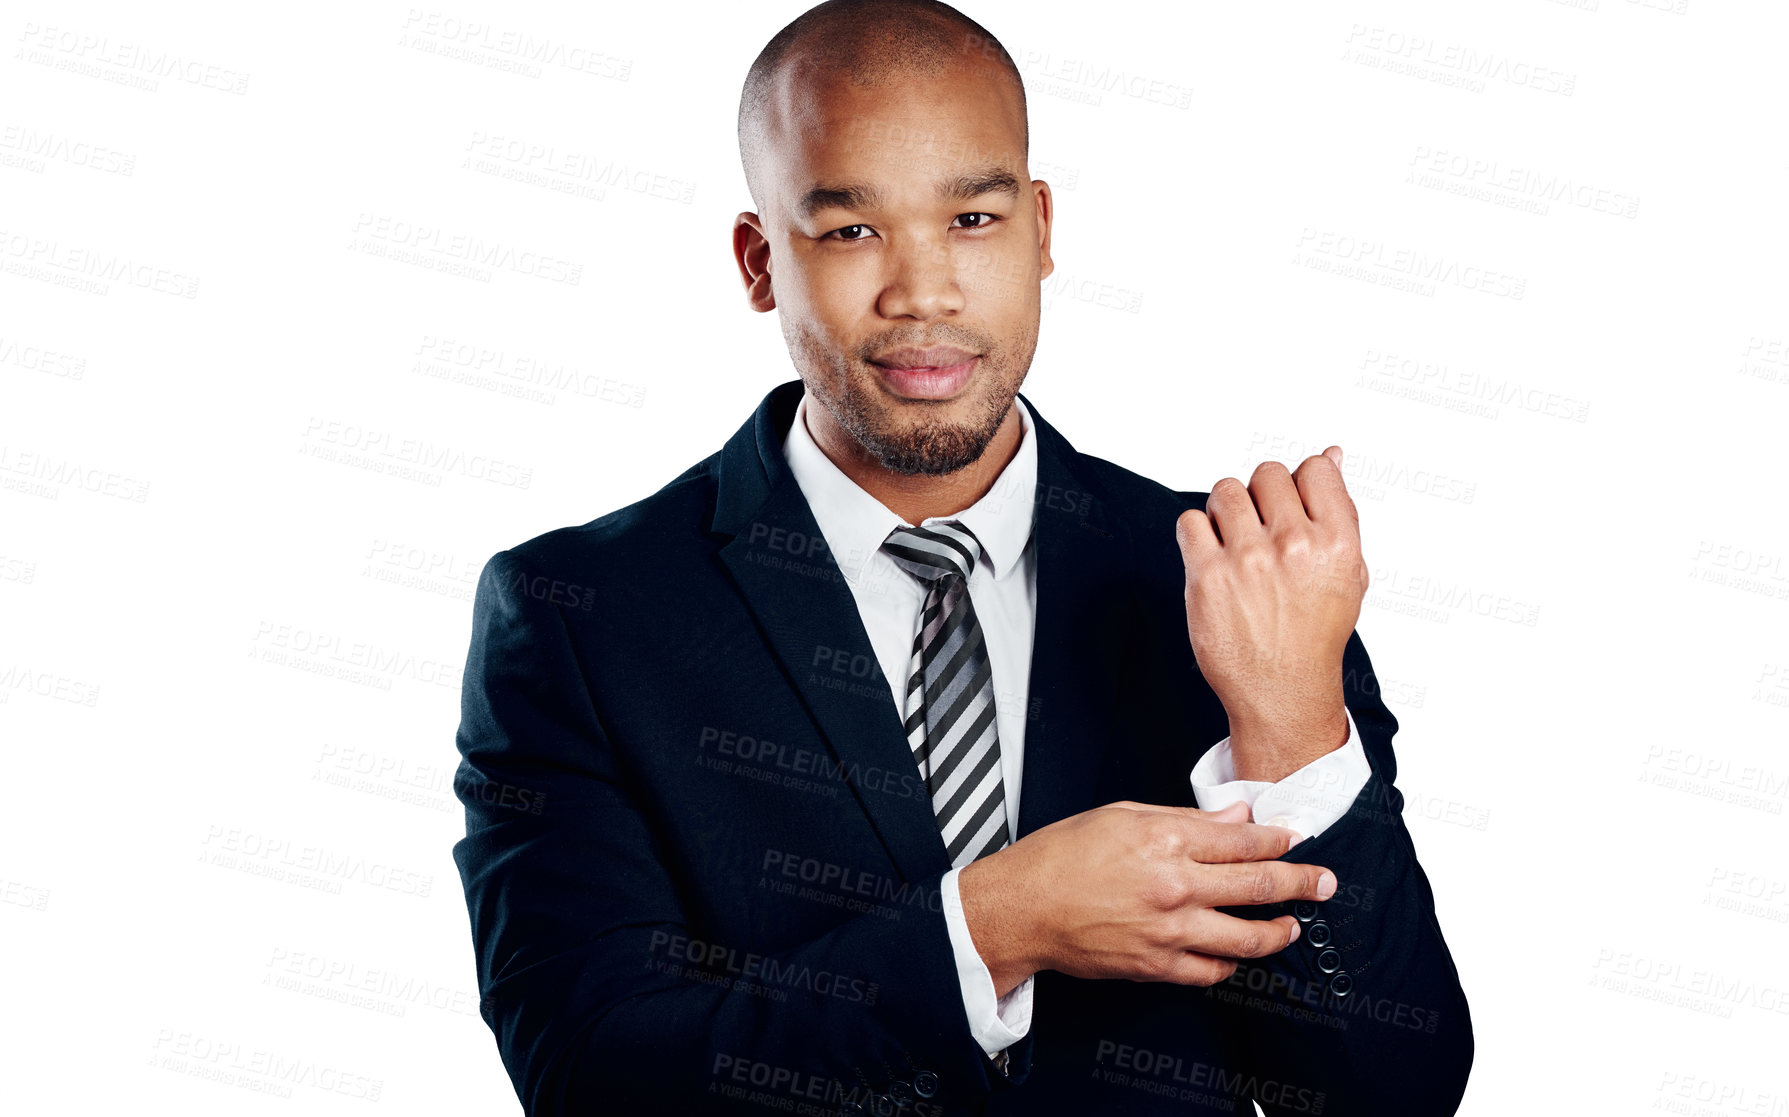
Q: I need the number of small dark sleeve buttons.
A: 8